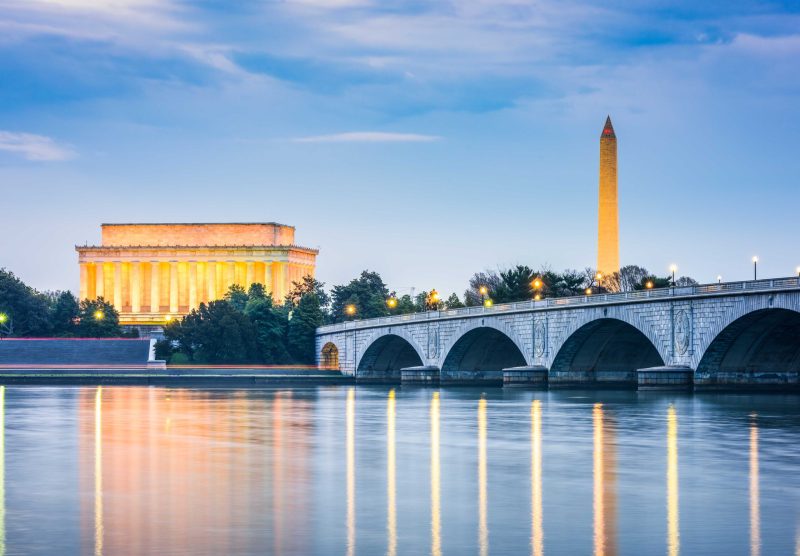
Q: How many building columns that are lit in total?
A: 12